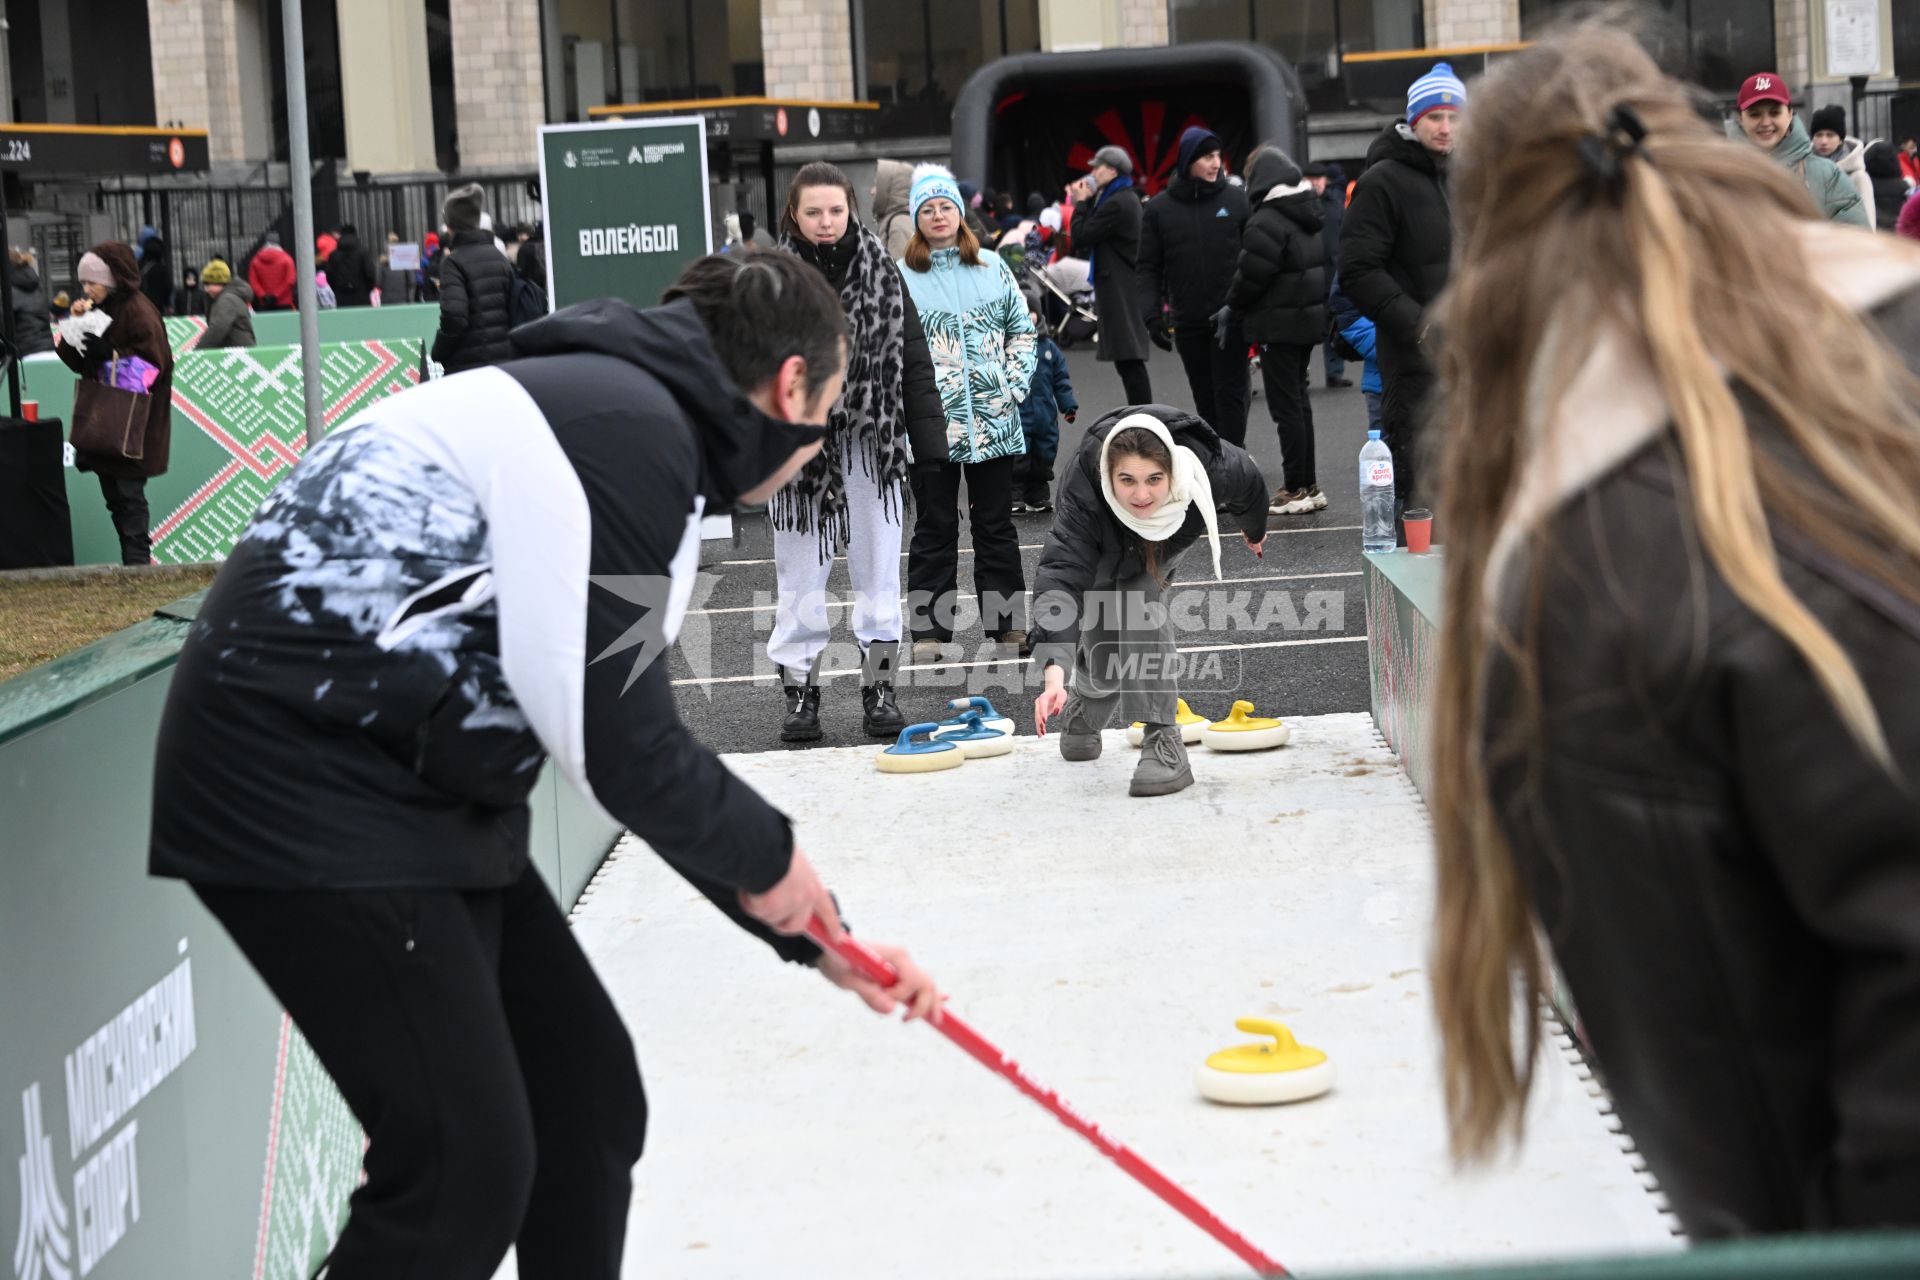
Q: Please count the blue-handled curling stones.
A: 3